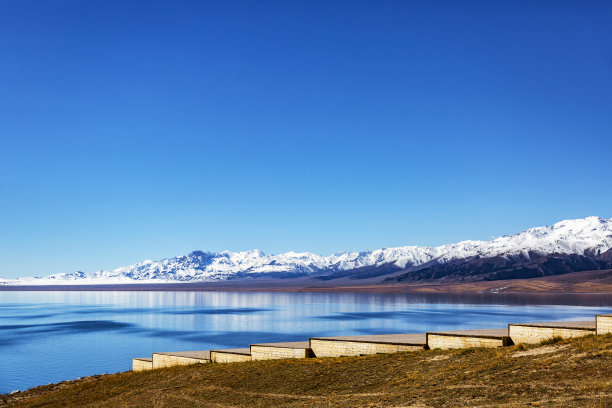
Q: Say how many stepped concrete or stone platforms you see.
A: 8